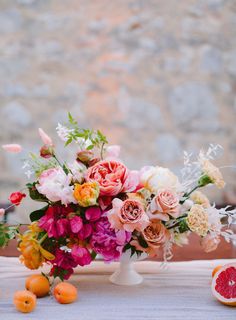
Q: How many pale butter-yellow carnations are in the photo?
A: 3